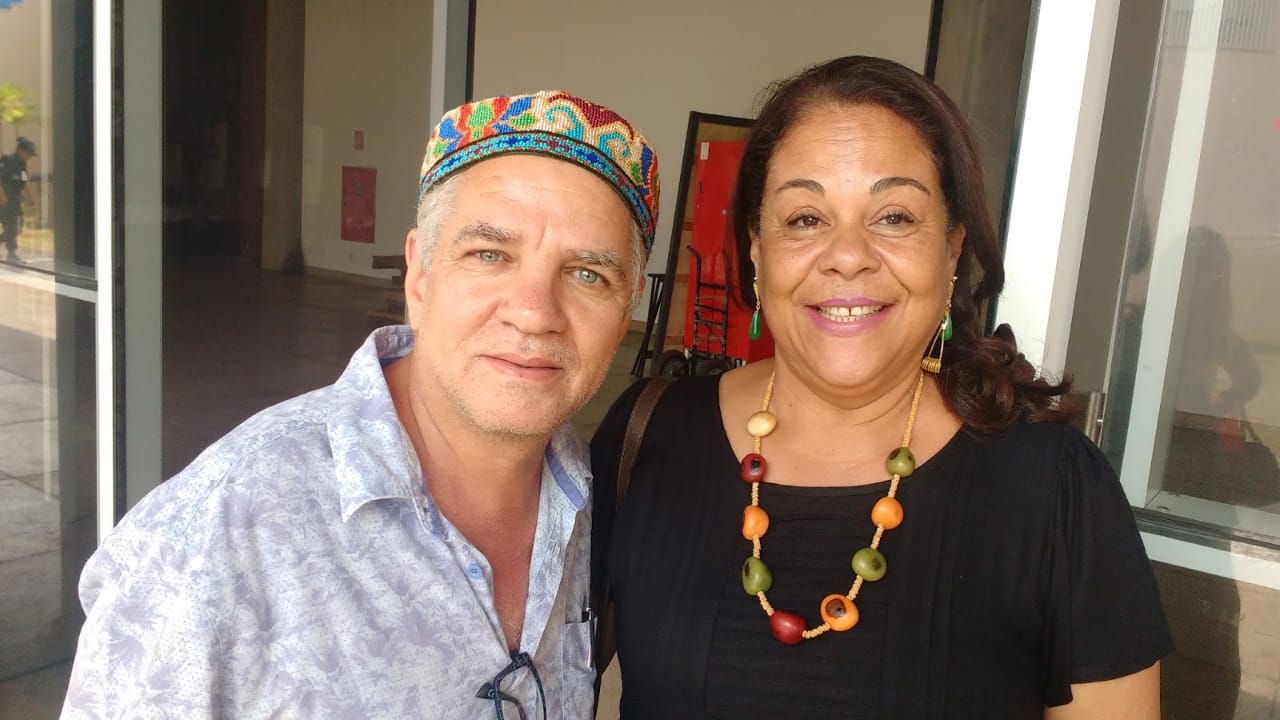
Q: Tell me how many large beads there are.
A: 9